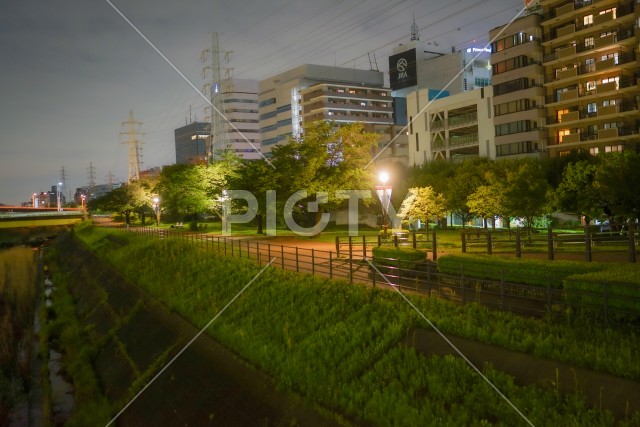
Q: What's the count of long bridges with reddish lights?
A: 1